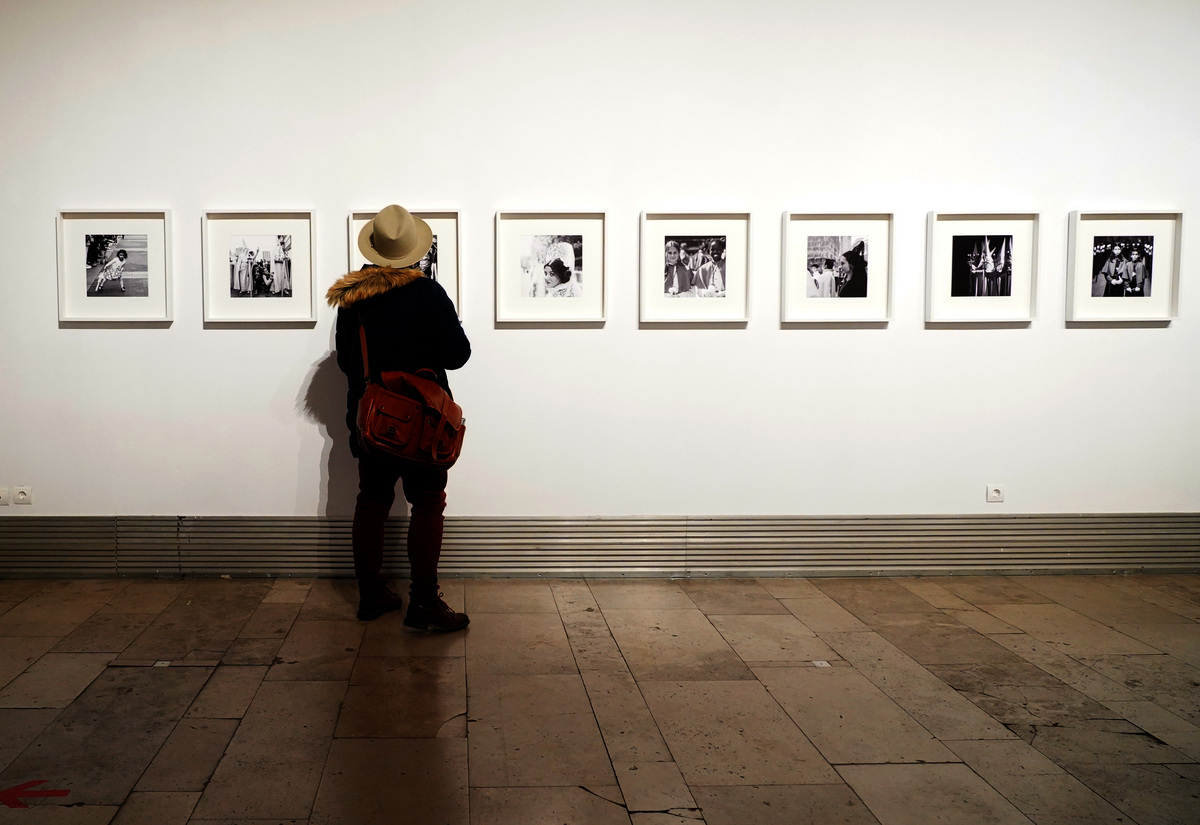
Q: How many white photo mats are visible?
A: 8